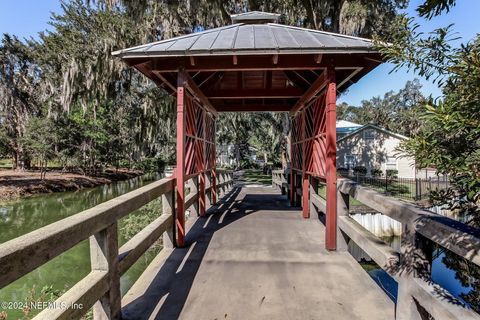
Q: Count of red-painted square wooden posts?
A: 6